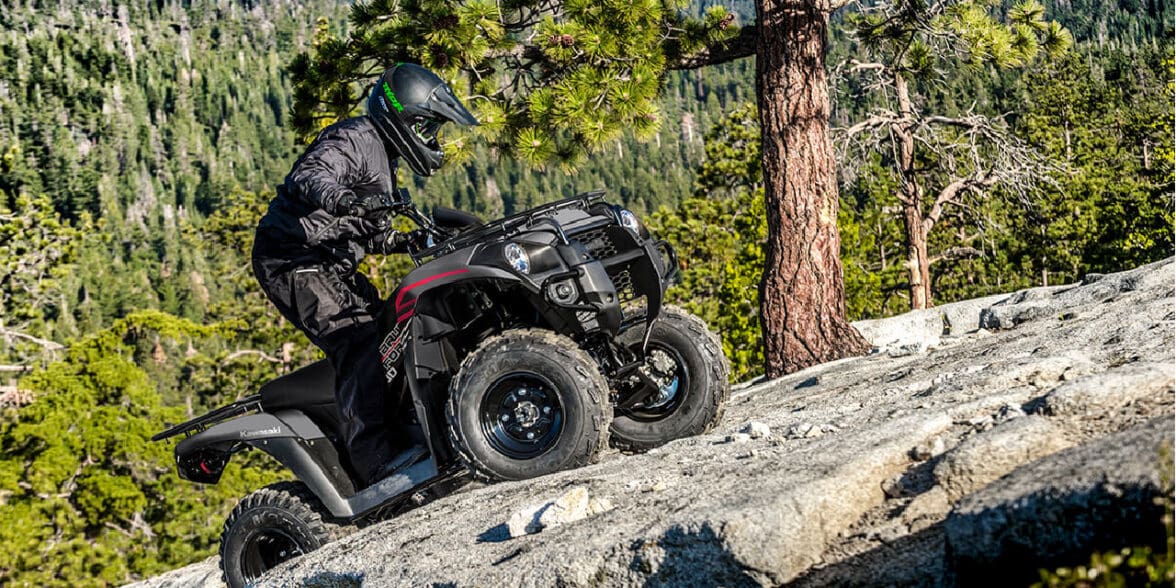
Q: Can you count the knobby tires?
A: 3